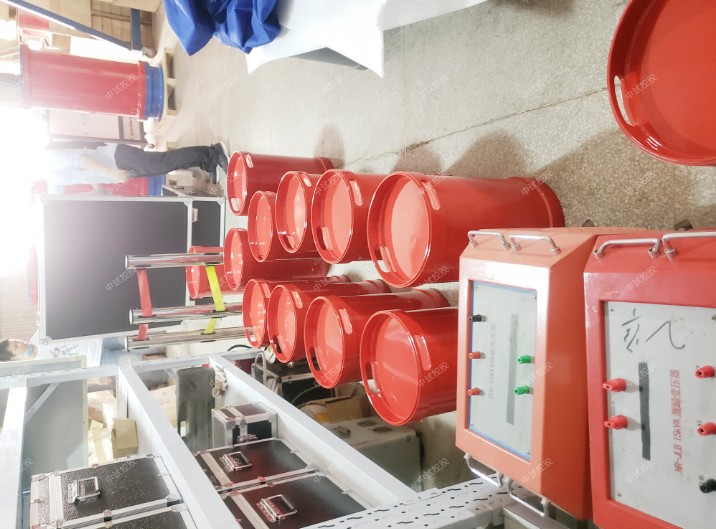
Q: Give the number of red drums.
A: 12